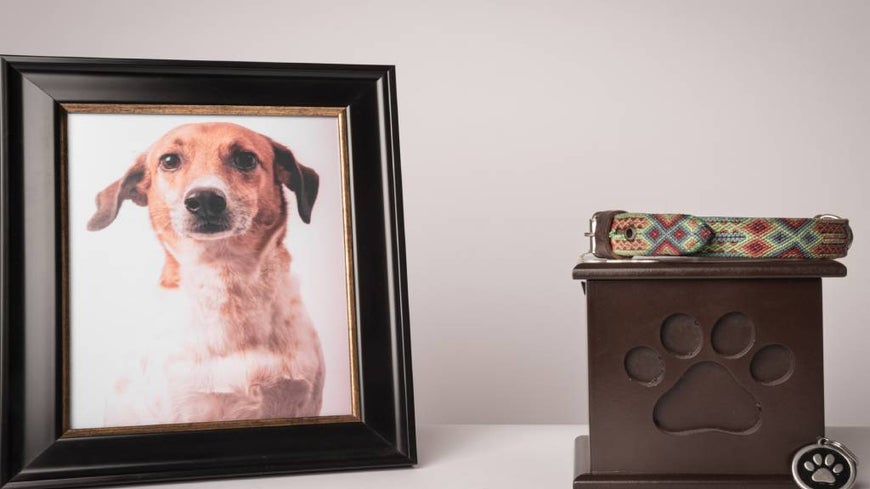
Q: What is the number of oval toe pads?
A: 8